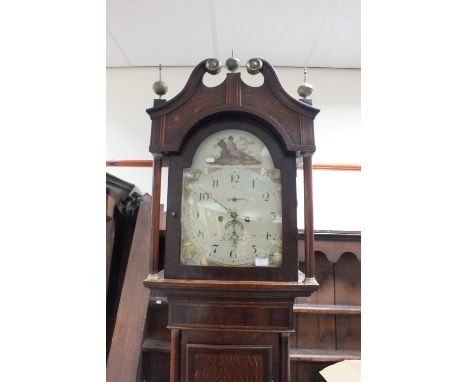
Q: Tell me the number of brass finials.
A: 3